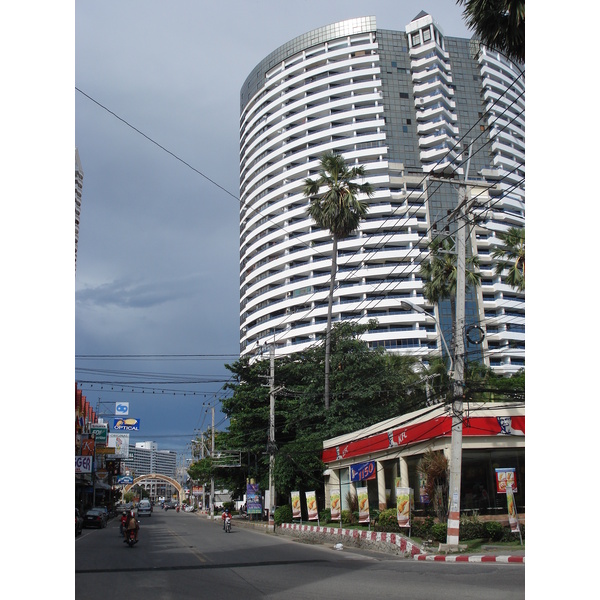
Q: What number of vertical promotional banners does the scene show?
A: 6